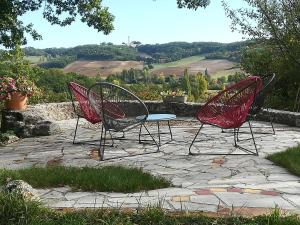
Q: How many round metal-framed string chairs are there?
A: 4